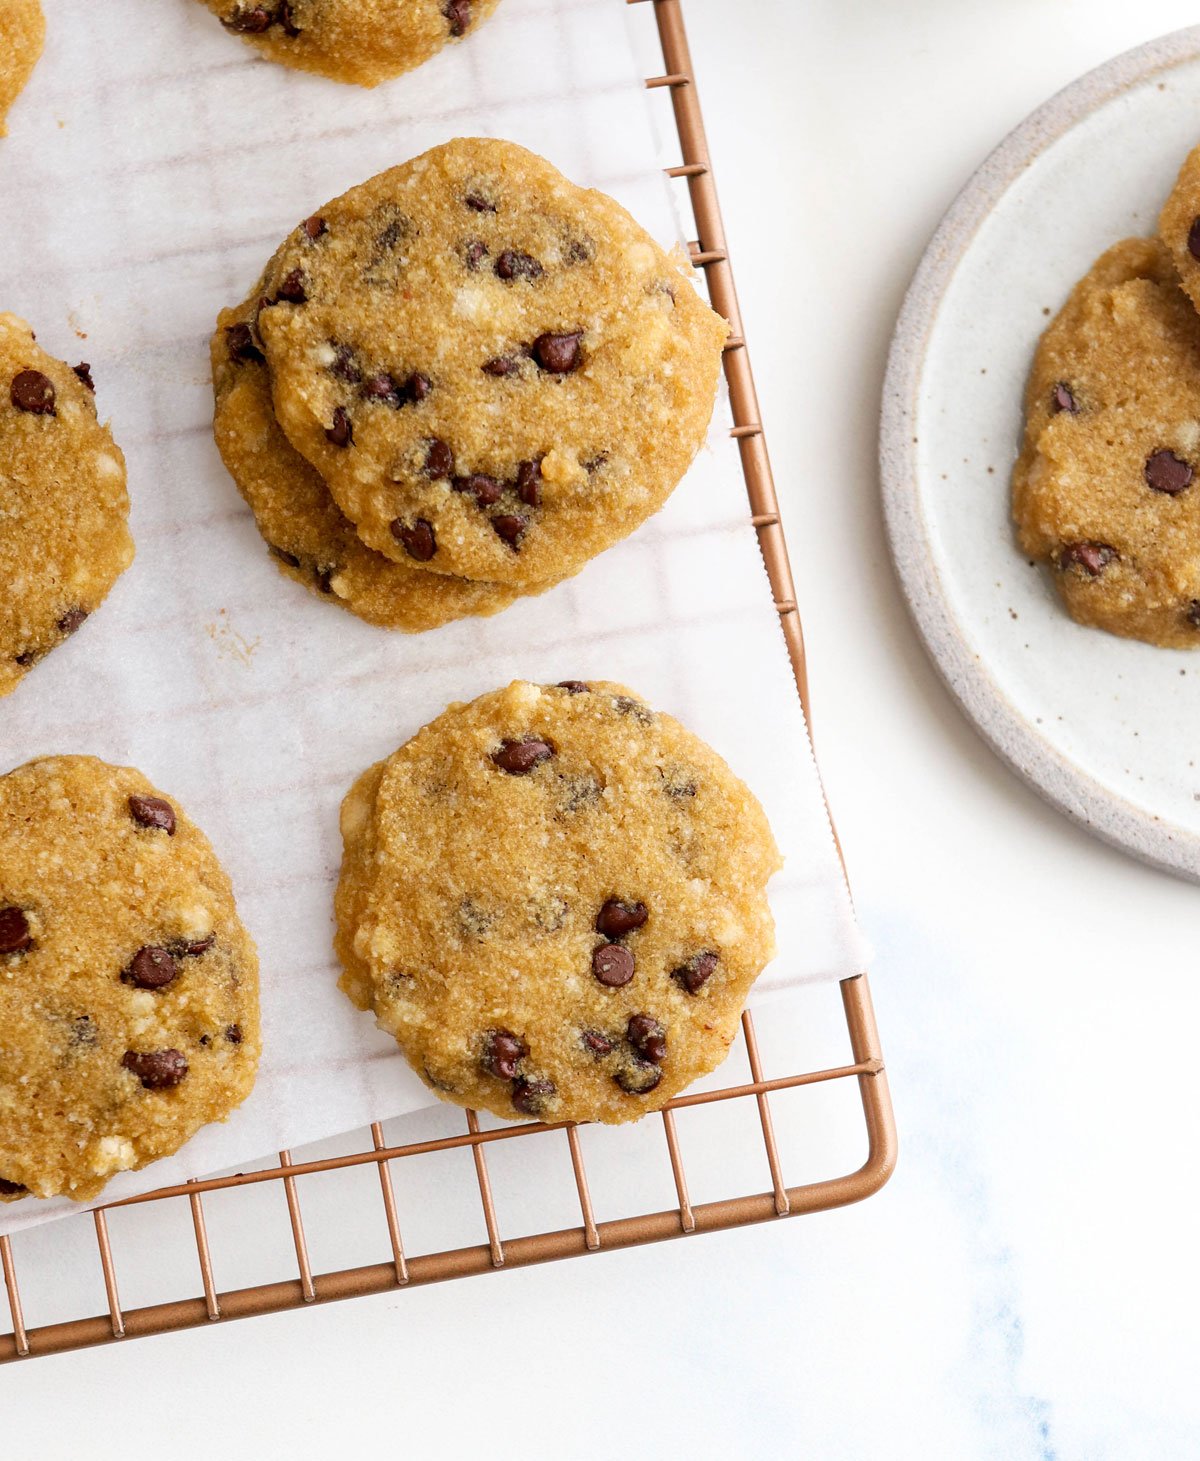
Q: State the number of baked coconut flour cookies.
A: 9